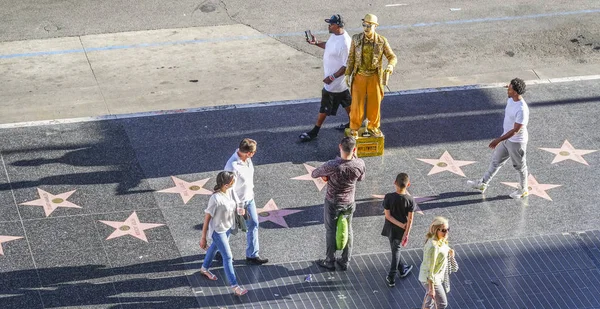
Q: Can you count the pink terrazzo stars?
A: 10